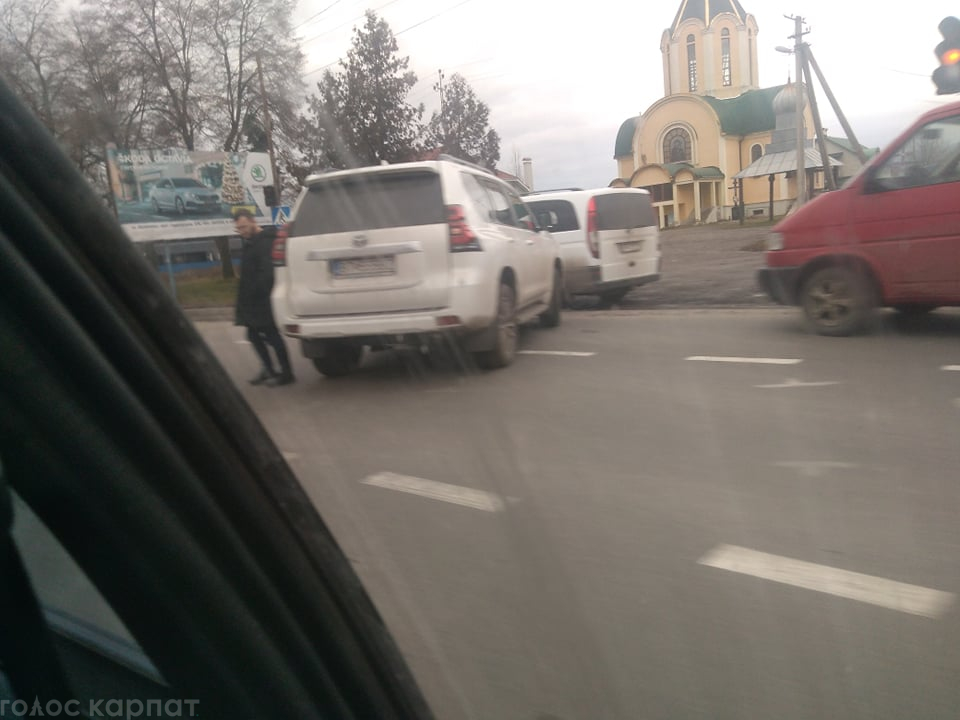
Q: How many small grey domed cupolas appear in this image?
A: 1